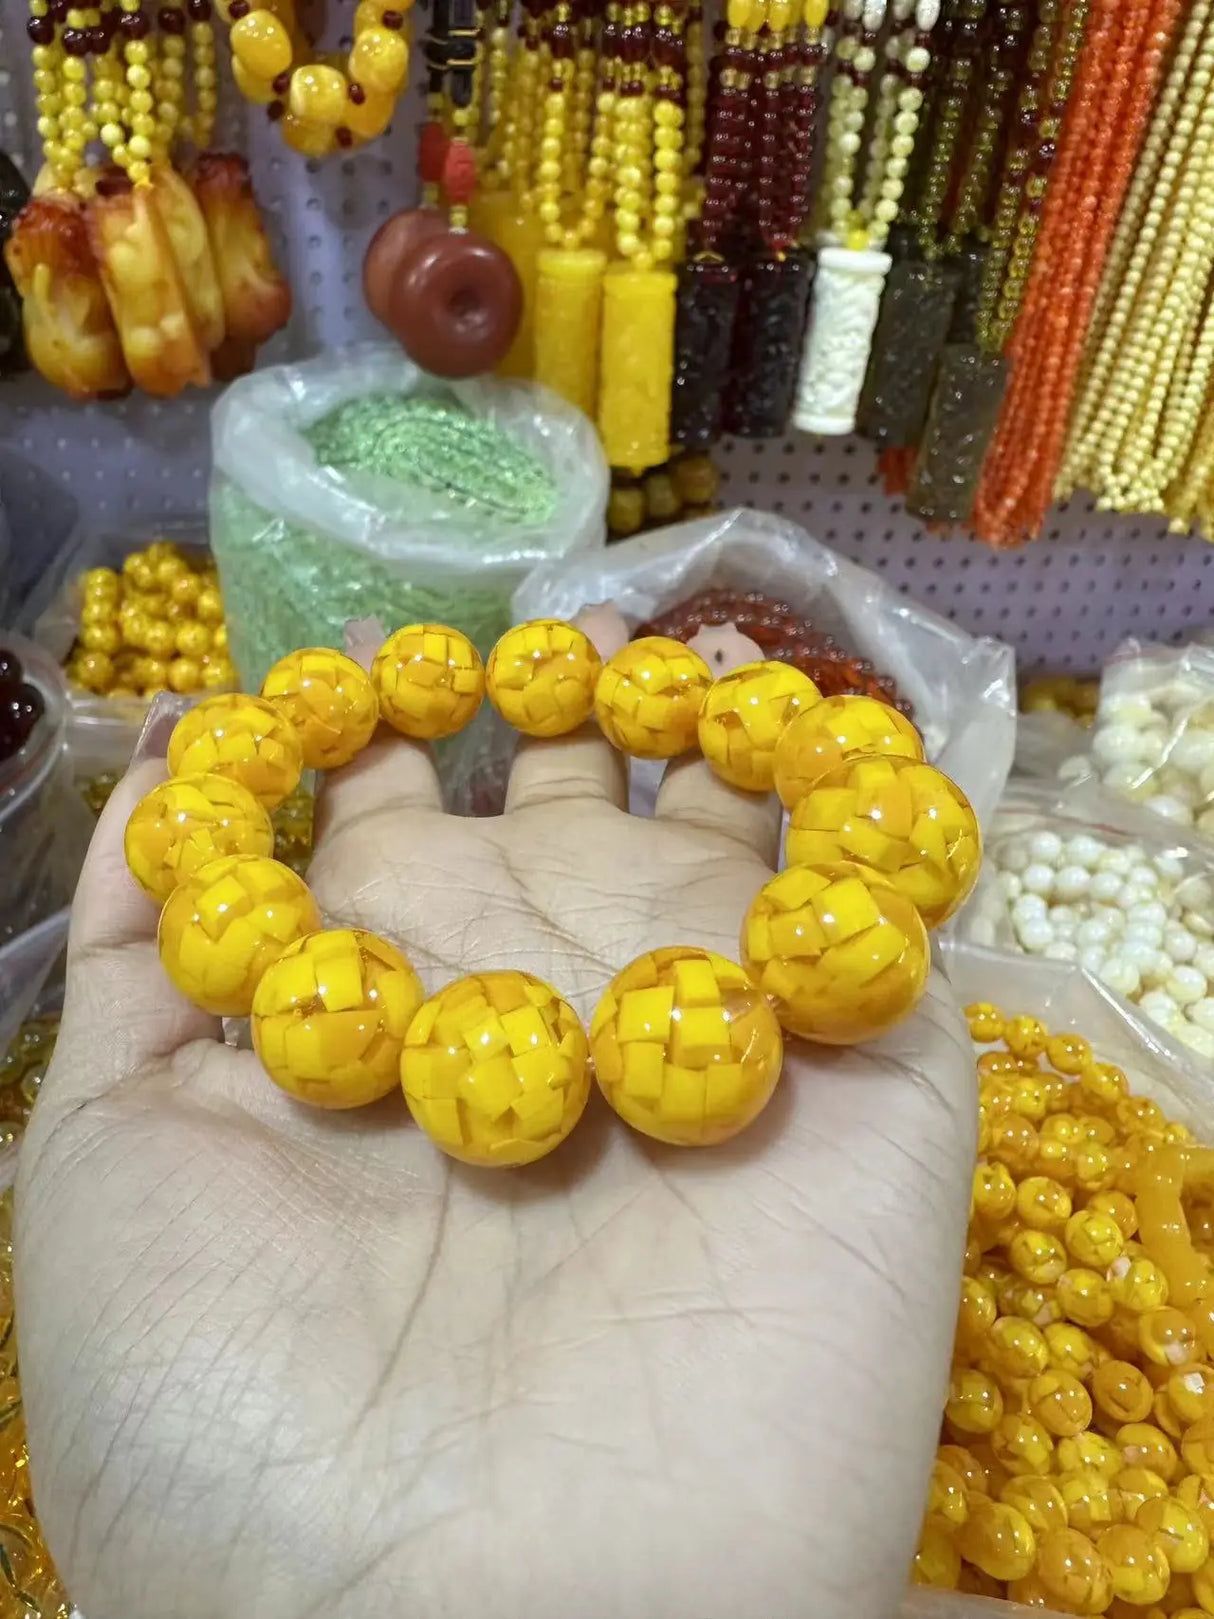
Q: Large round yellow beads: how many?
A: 14